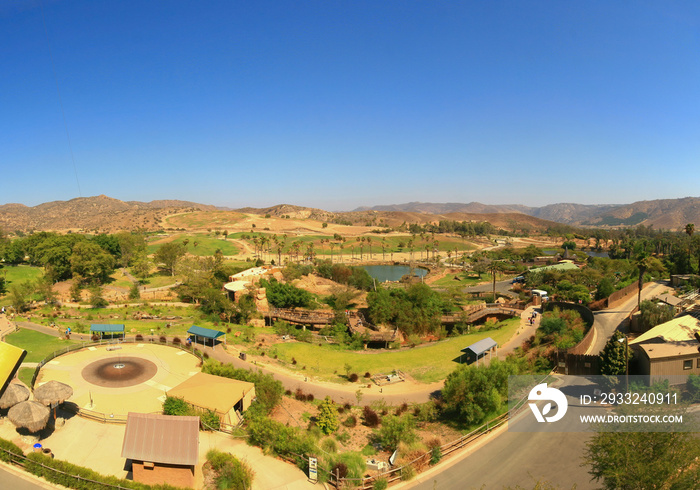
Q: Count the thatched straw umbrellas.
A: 3